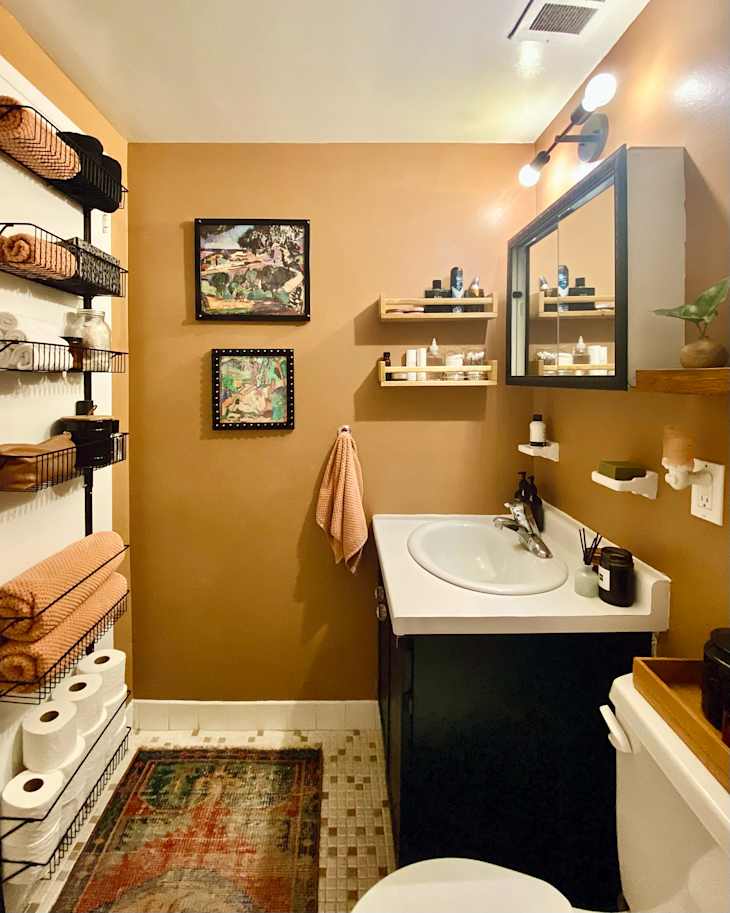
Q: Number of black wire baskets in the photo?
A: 6